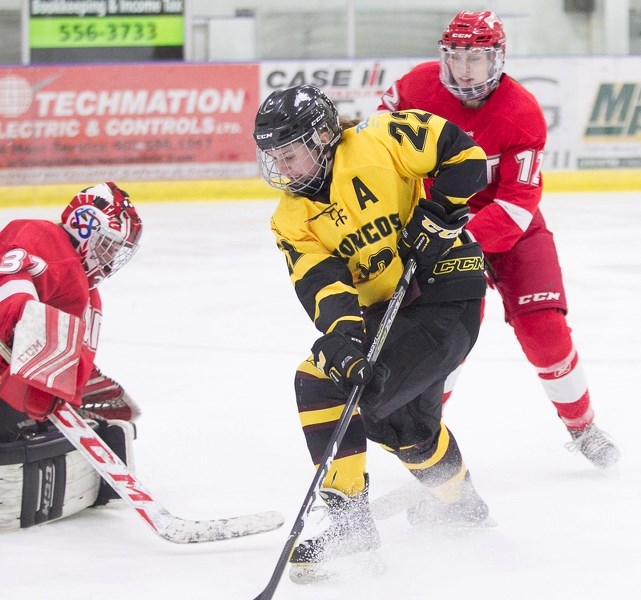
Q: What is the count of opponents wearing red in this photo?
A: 2